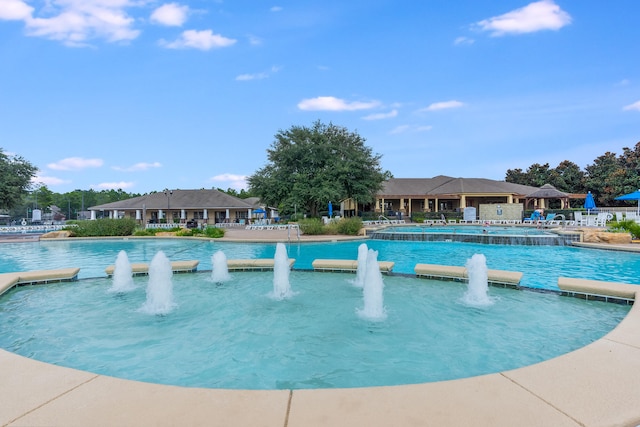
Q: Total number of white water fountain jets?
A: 7